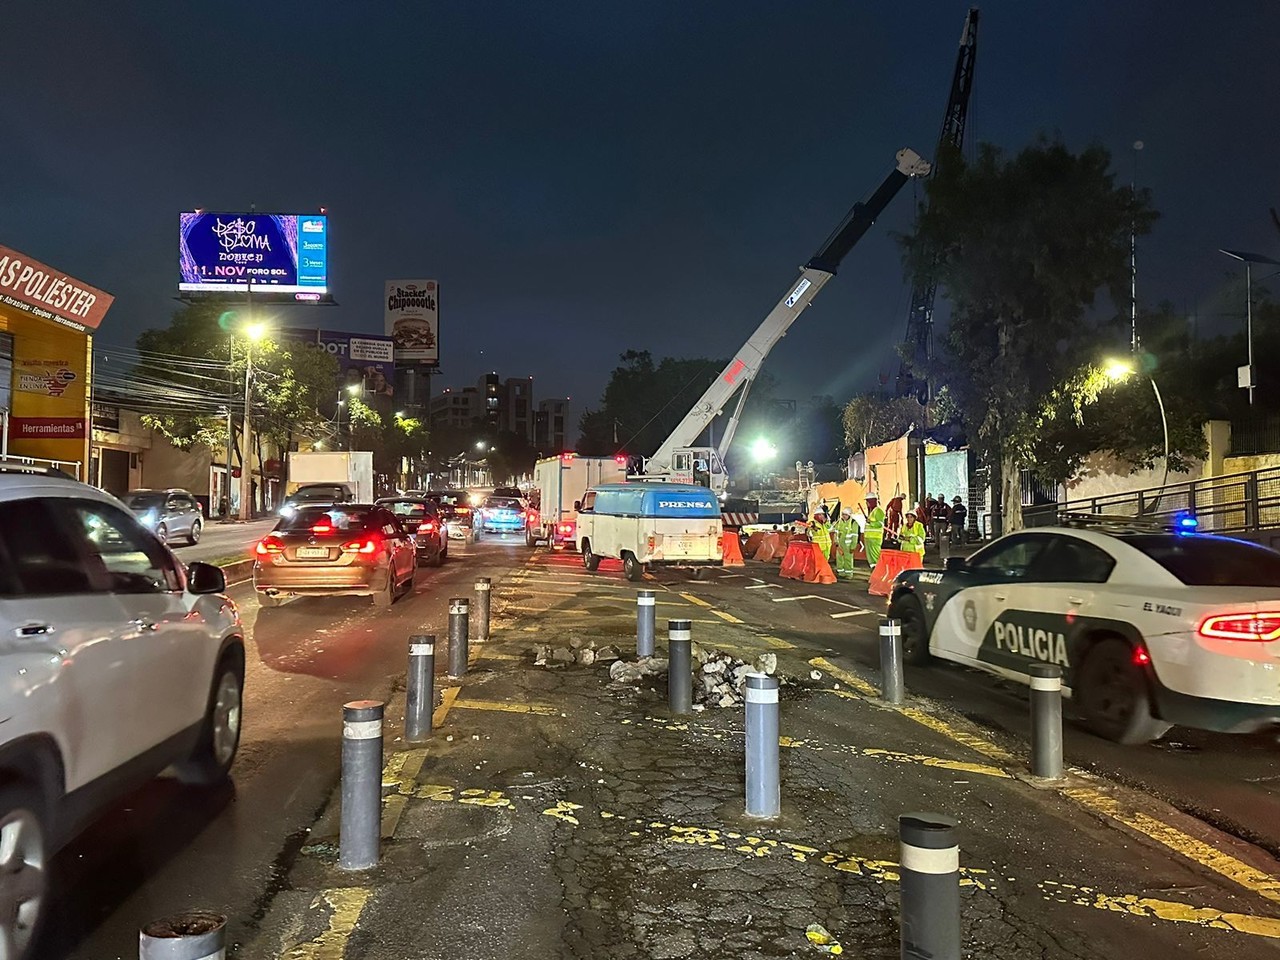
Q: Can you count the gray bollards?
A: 11